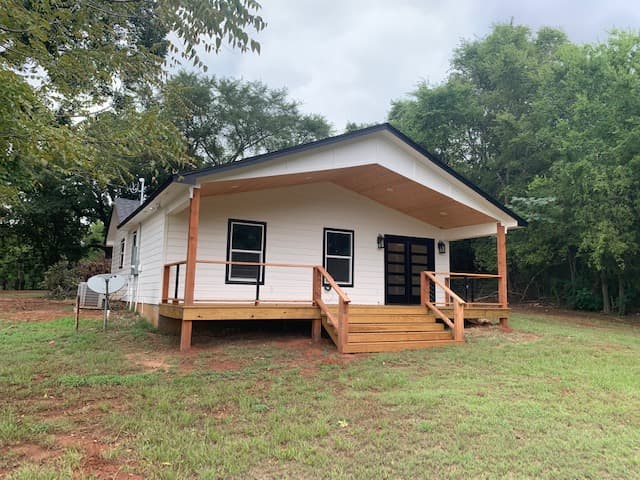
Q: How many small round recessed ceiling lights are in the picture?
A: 4